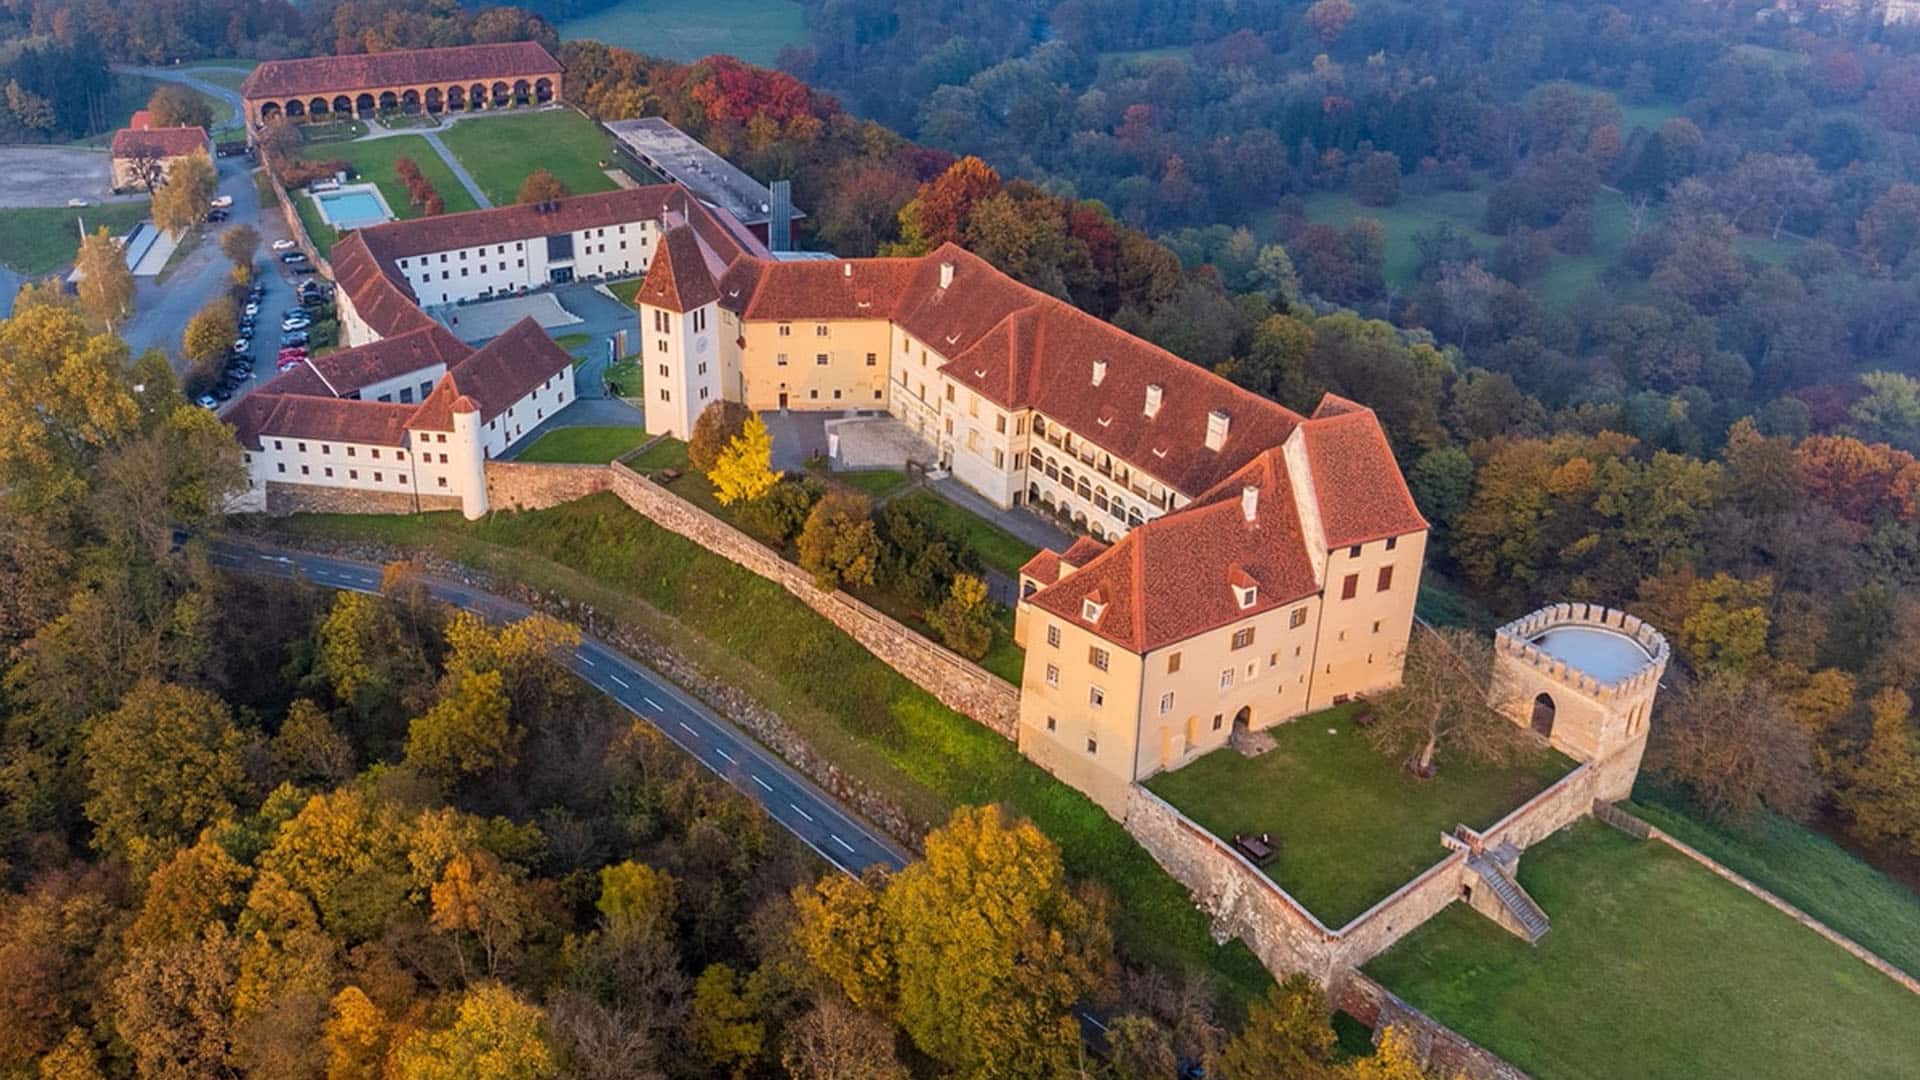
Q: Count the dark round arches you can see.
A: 13